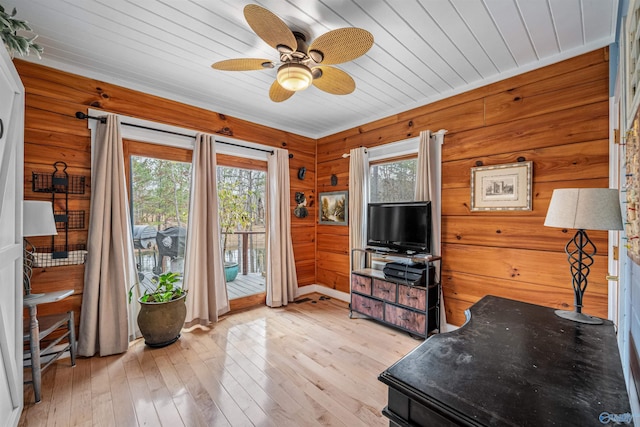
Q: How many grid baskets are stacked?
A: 3